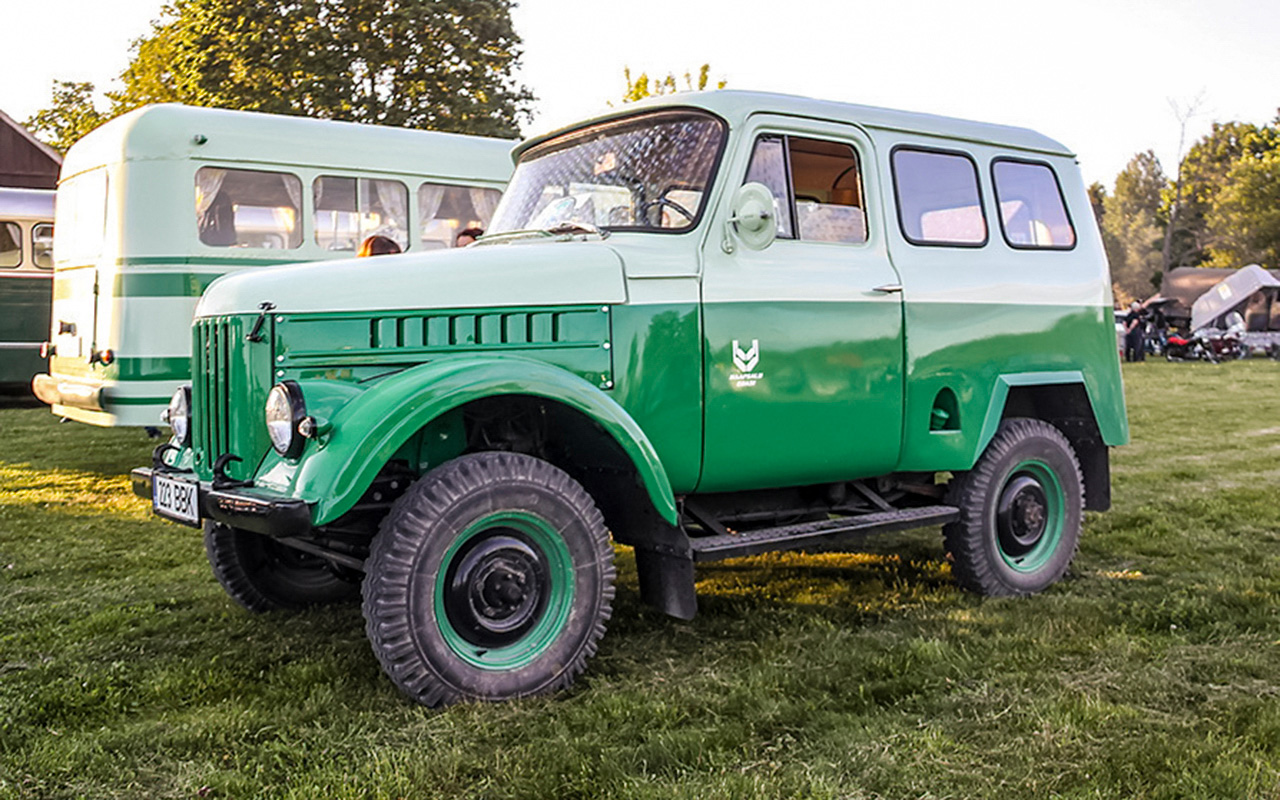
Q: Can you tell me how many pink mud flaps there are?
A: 0